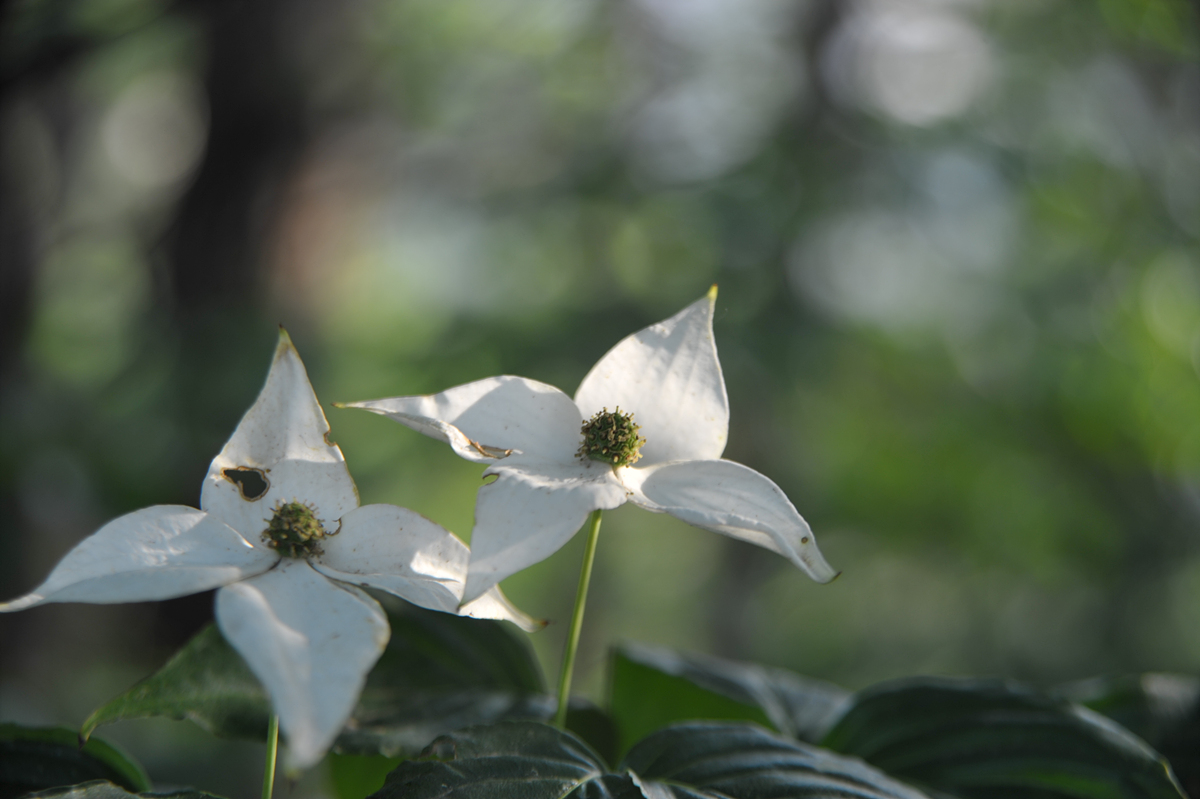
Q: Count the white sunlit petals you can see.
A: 8